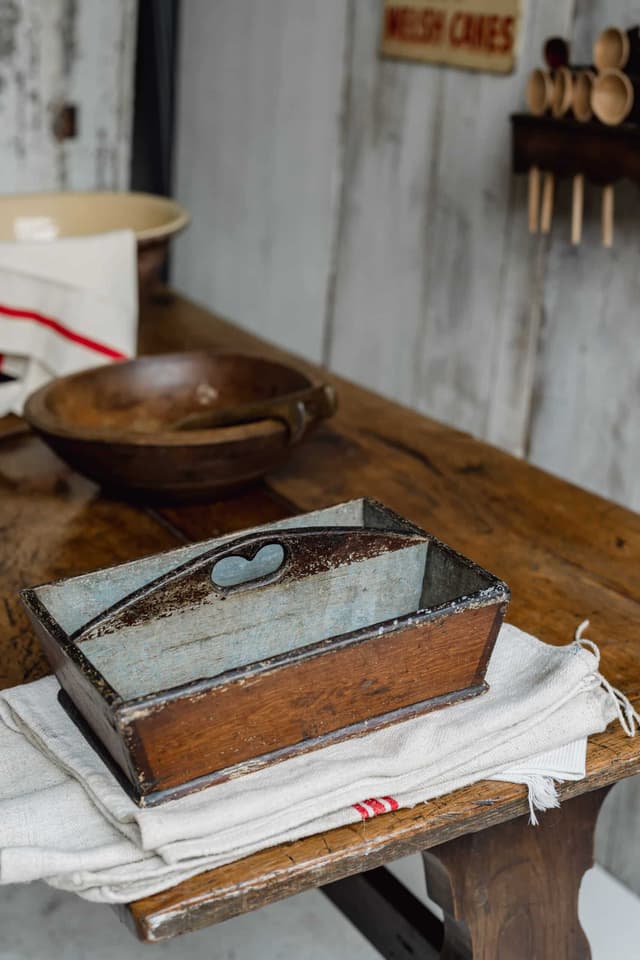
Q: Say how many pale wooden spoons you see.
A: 5